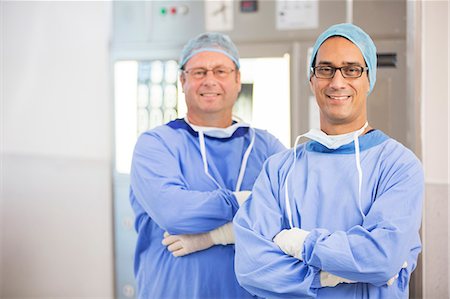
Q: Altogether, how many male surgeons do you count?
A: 2